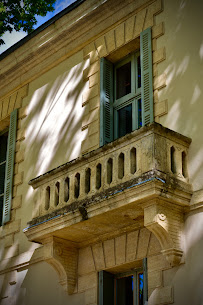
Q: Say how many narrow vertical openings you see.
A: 11